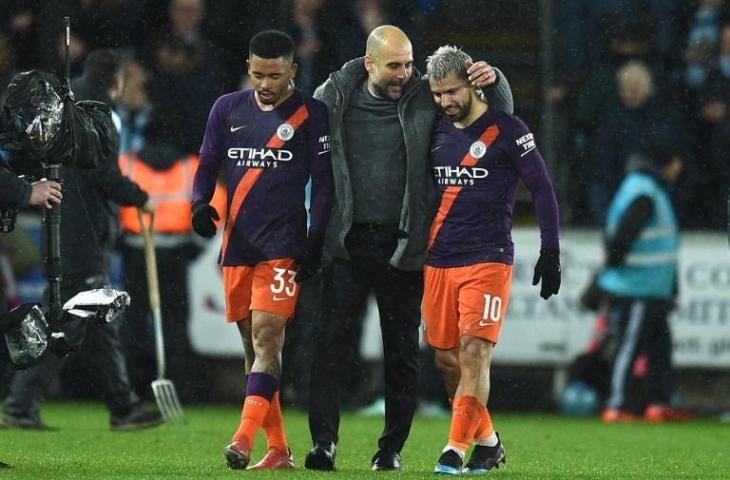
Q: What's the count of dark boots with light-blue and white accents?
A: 2